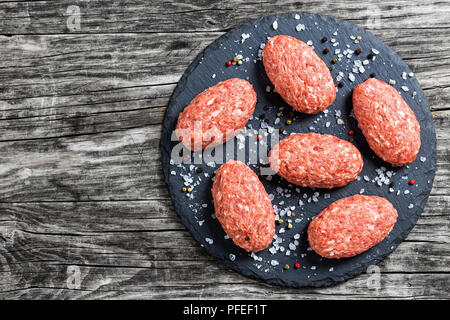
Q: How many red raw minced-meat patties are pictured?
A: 6